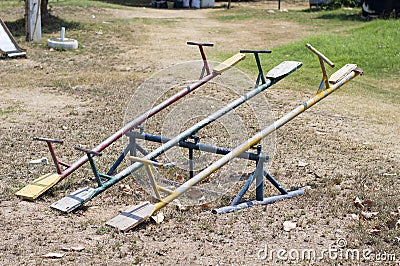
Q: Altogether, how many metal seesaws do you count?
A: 3